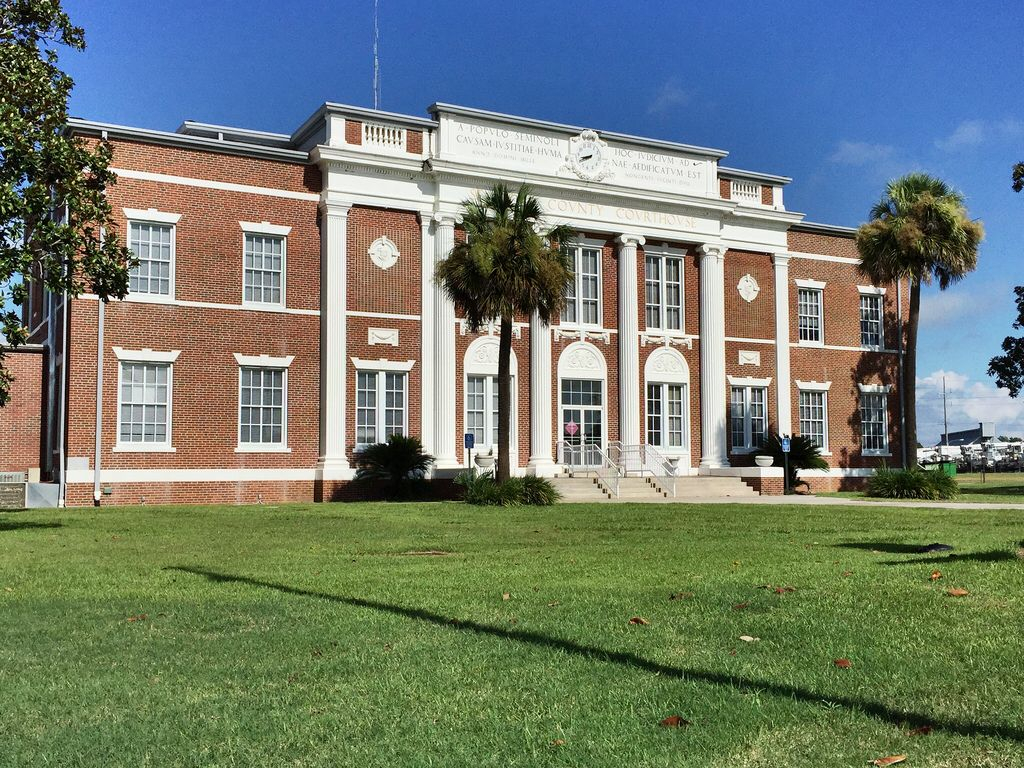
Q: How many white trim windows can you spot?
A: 14